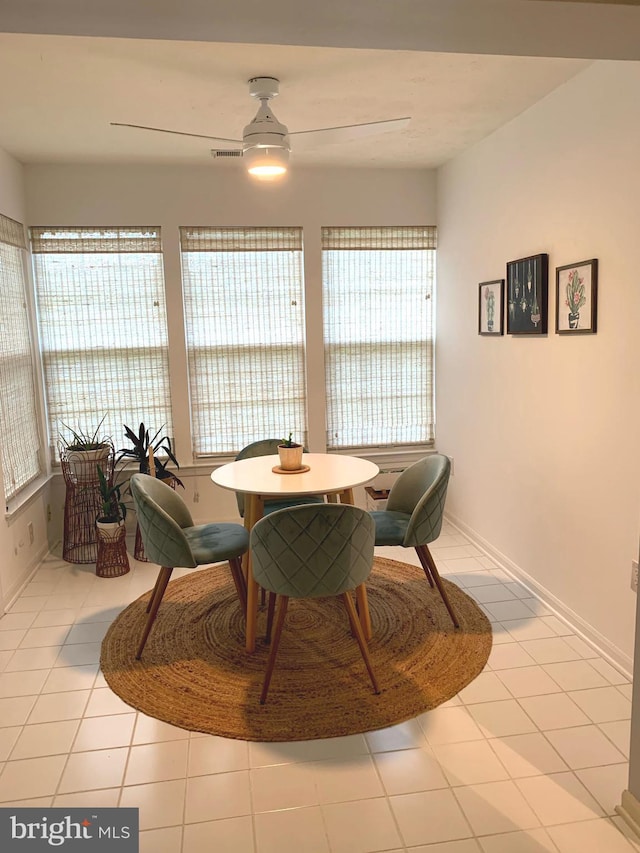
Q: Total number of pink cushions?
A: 0